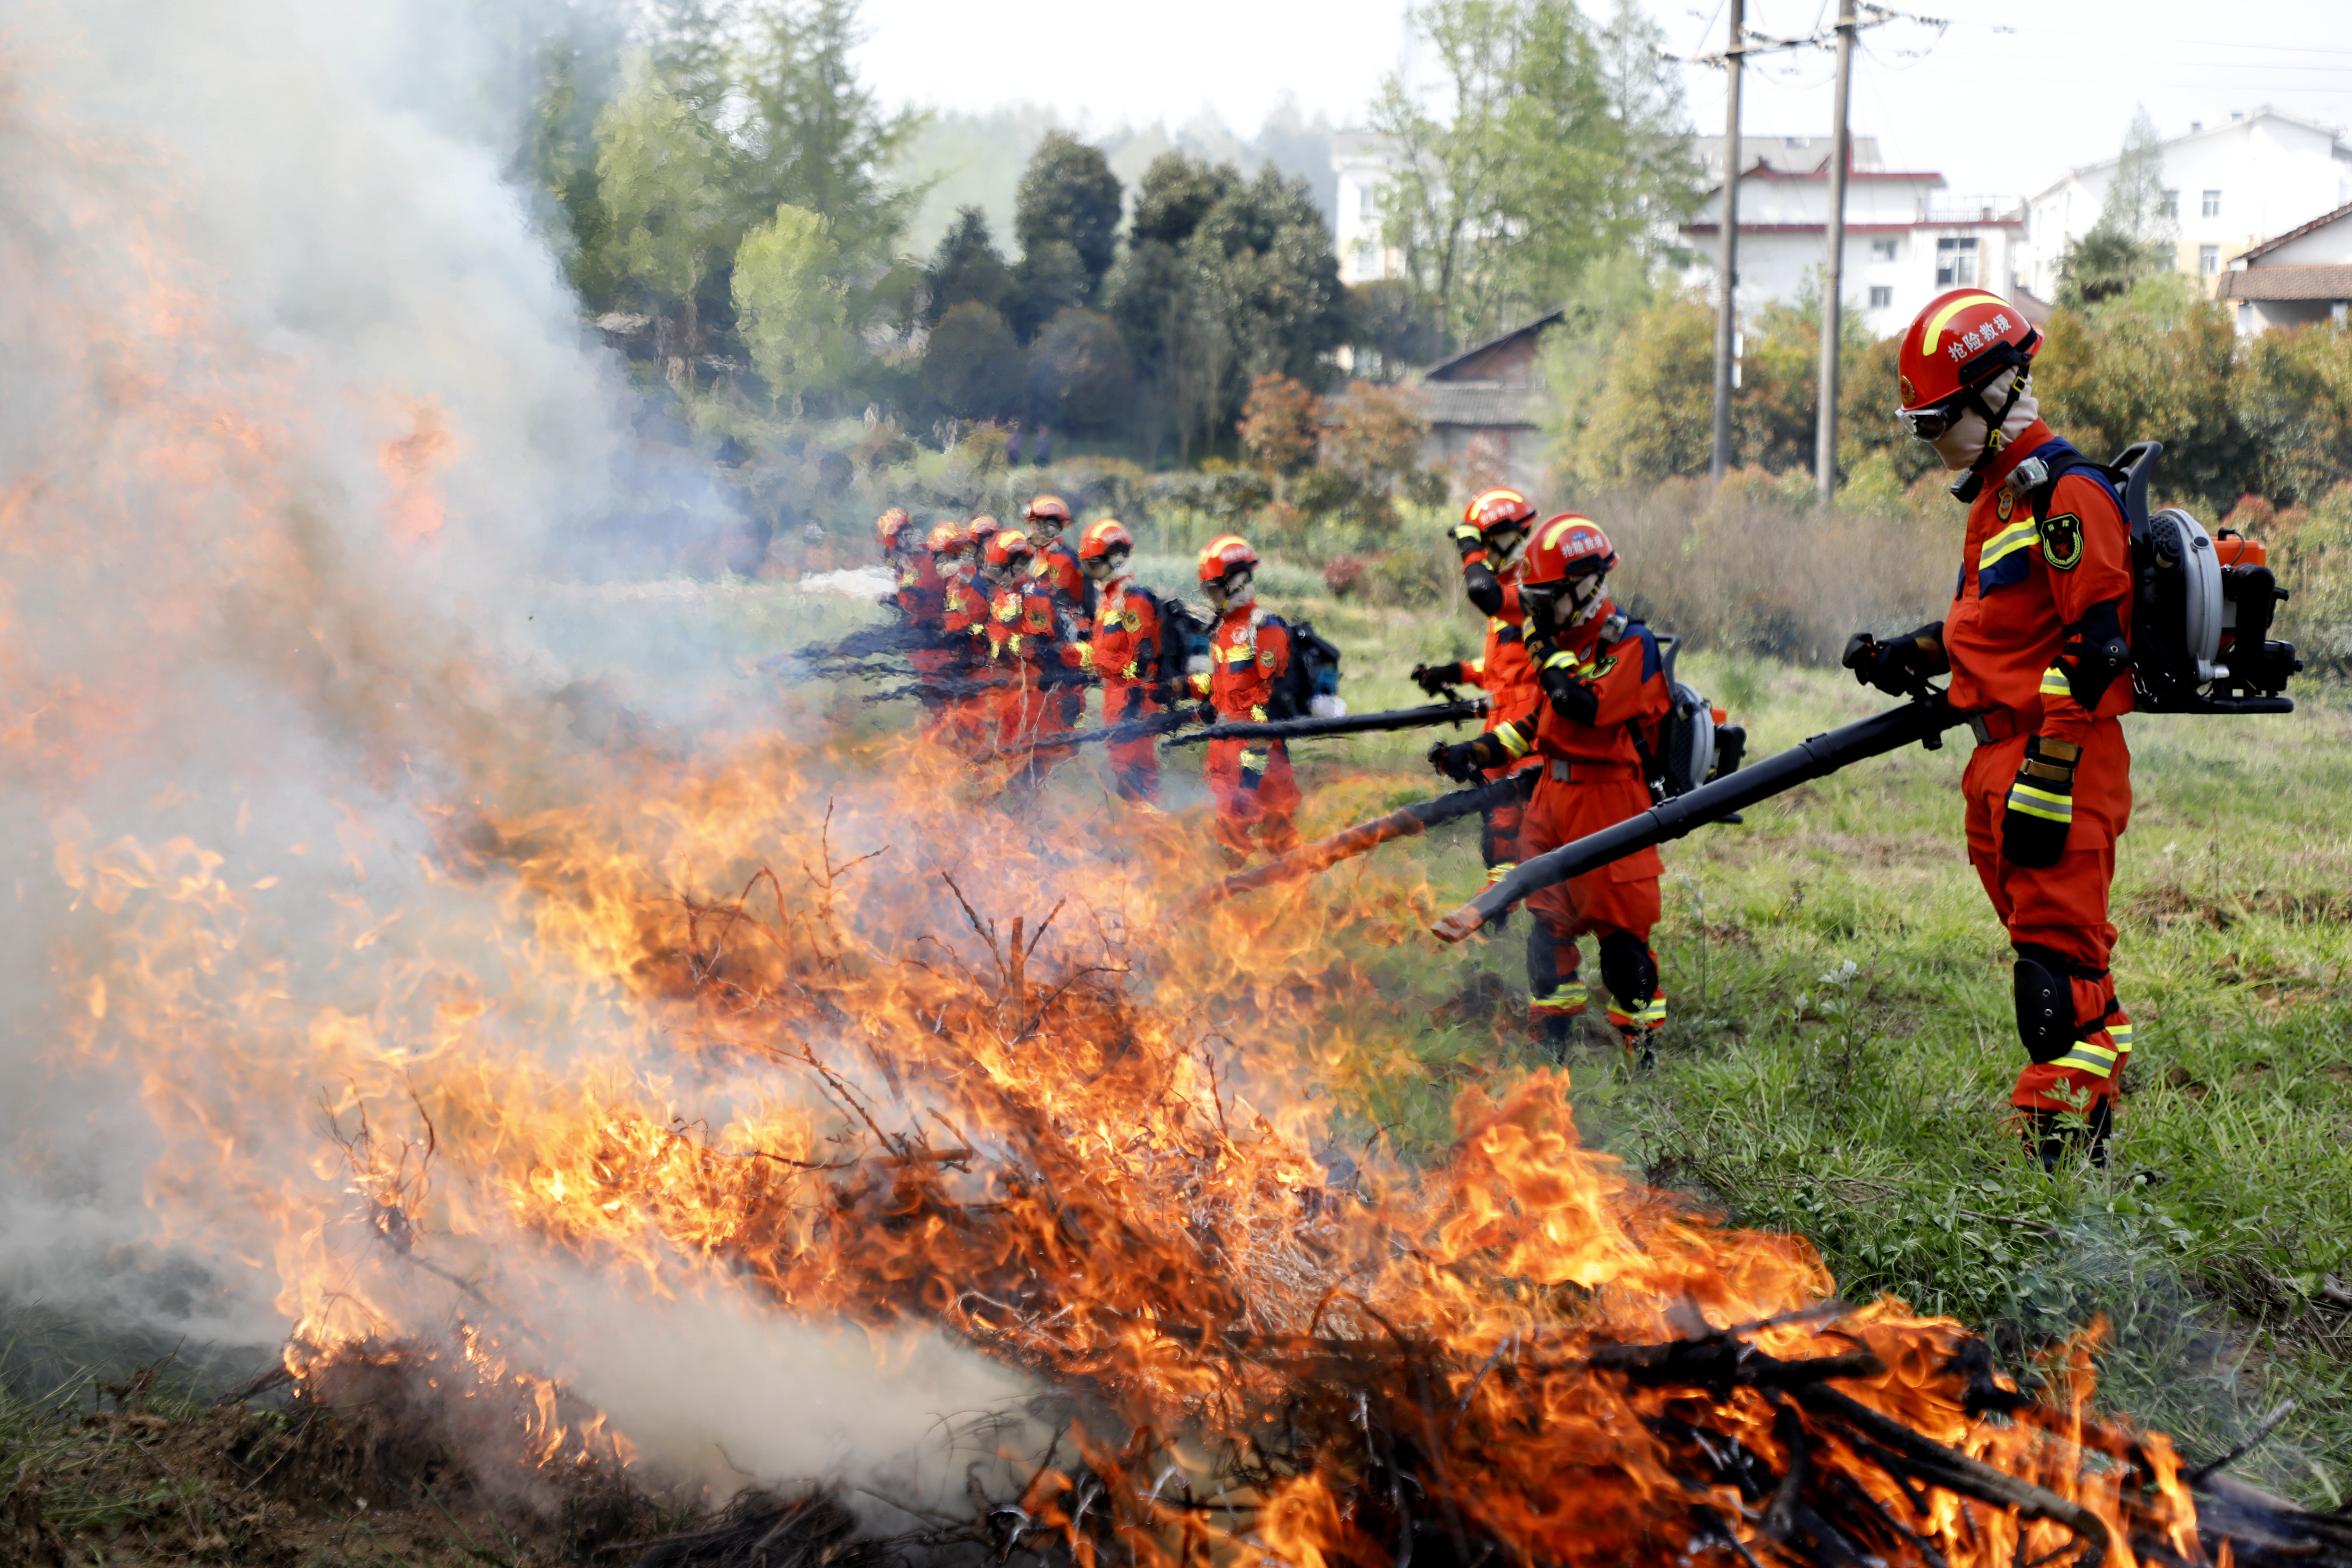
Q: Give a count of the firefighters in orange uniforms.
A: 10